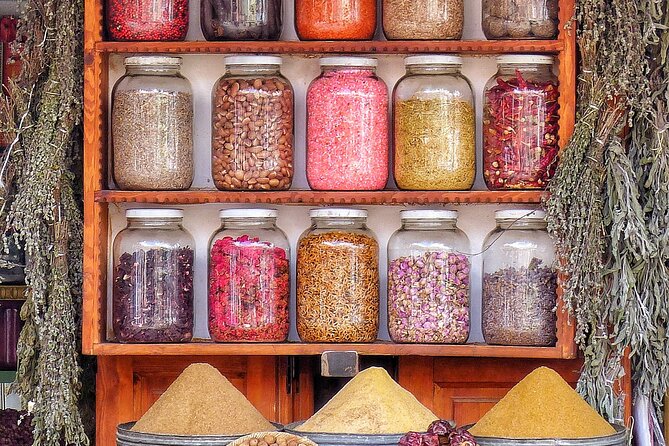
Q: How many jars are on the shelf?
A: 15